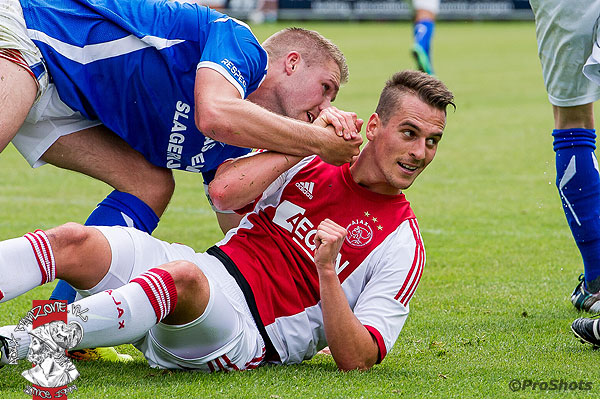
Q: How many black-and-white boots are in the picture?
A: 2